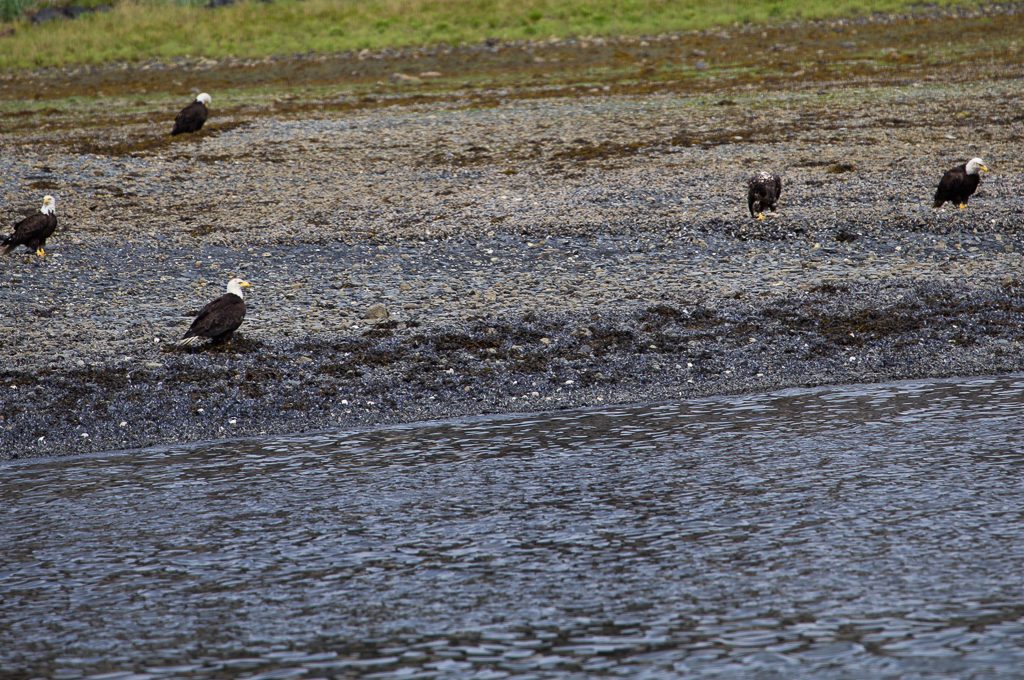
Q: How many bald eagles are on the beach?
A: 5